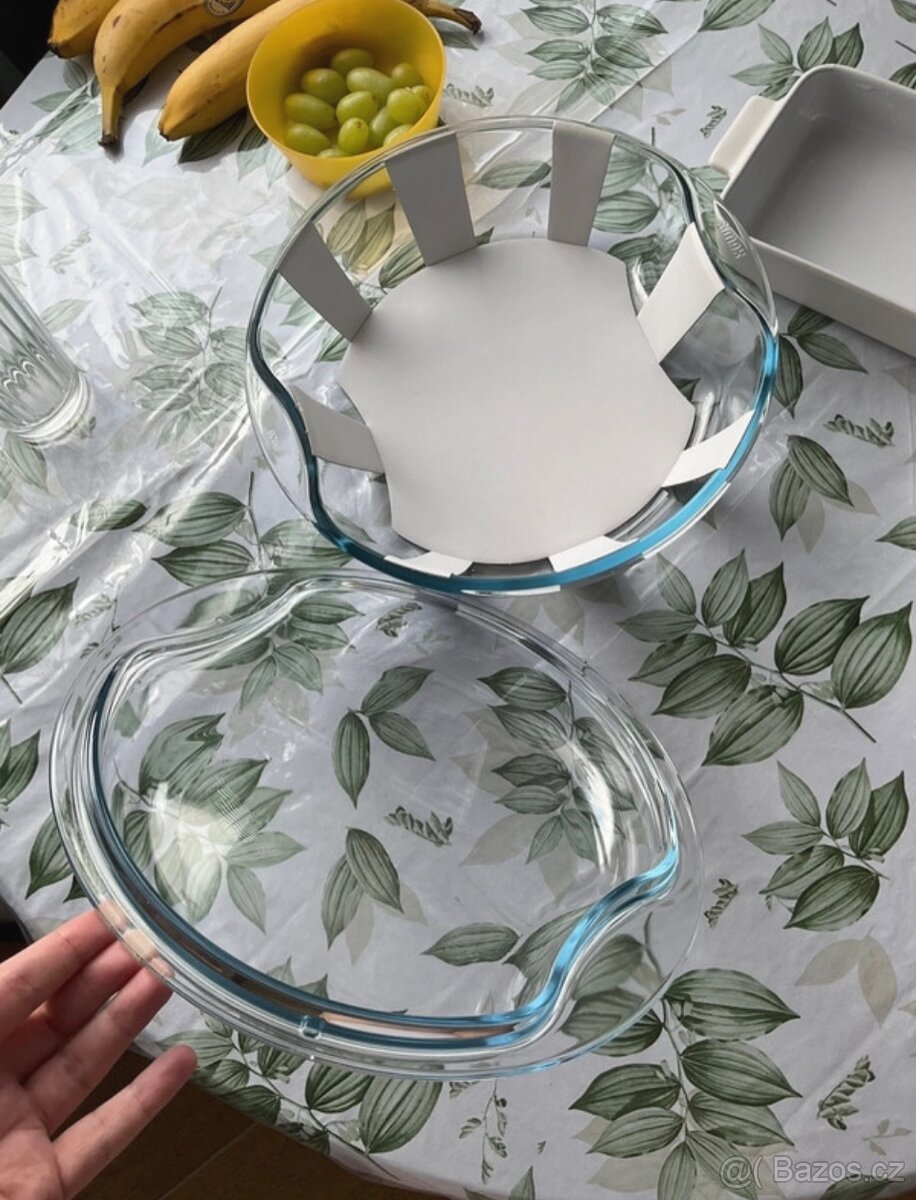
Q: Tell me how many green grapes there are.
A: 13